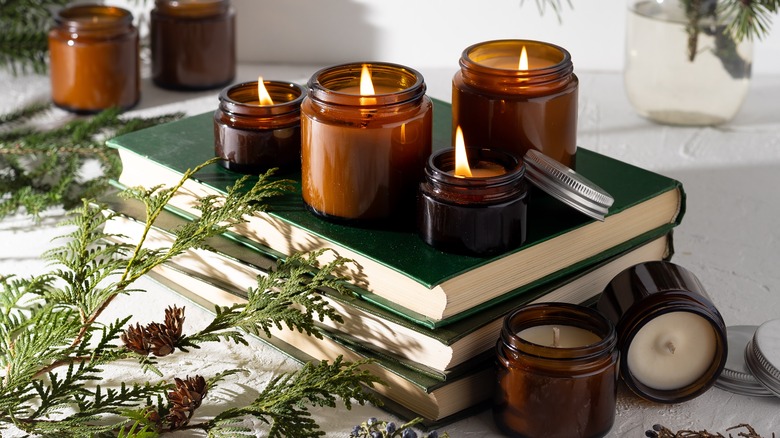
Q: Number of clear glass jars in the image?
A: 1